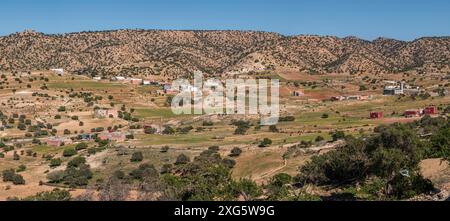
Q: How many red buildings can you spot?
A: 3